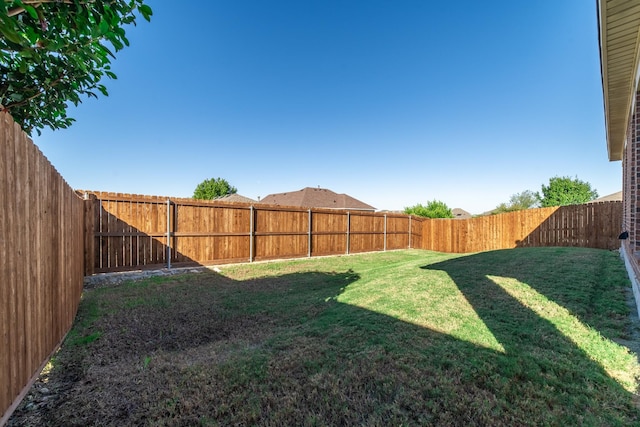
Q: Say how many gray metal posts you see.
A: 6